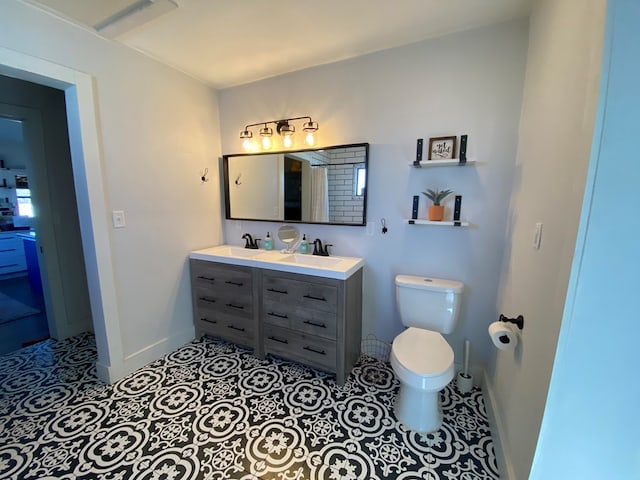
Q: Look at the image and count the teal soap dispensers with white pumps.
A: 0